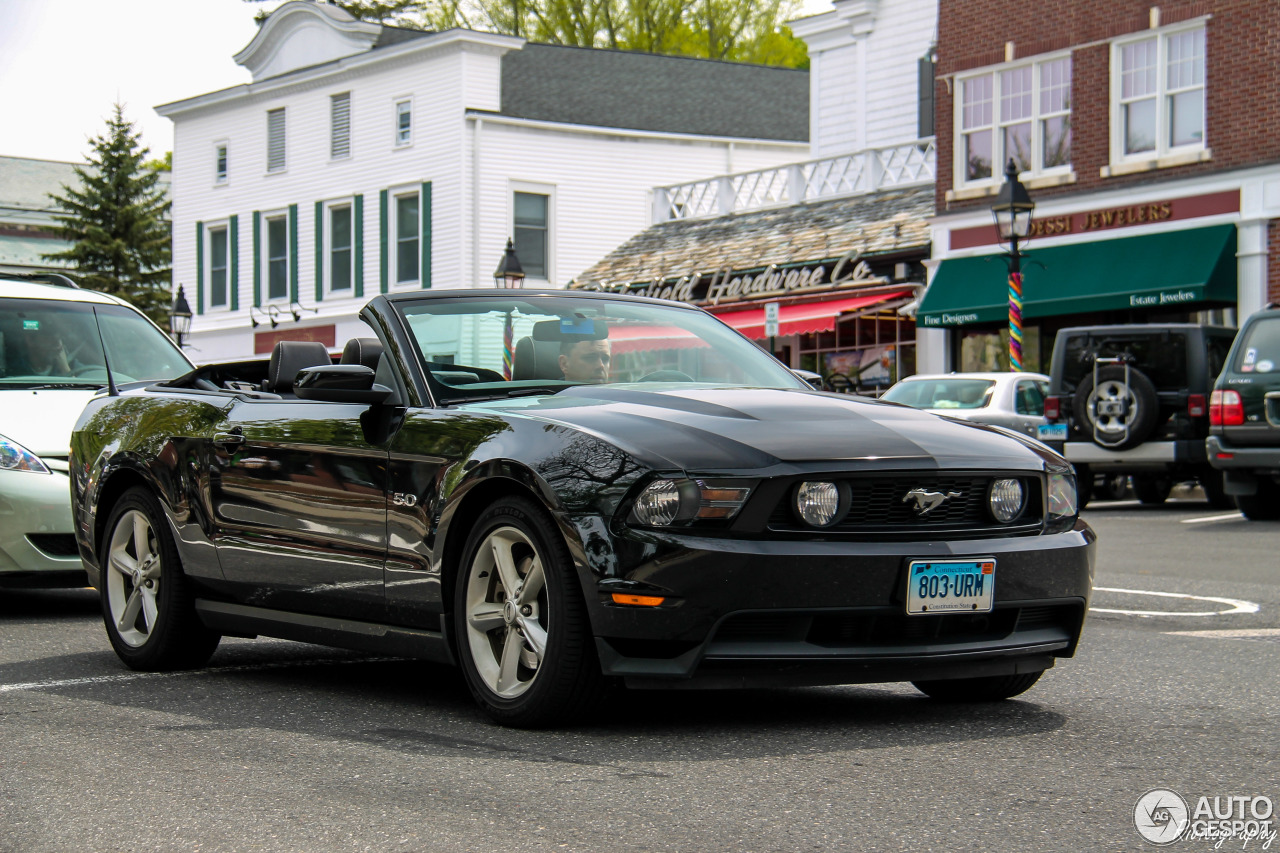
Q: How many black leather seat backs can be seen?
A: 3